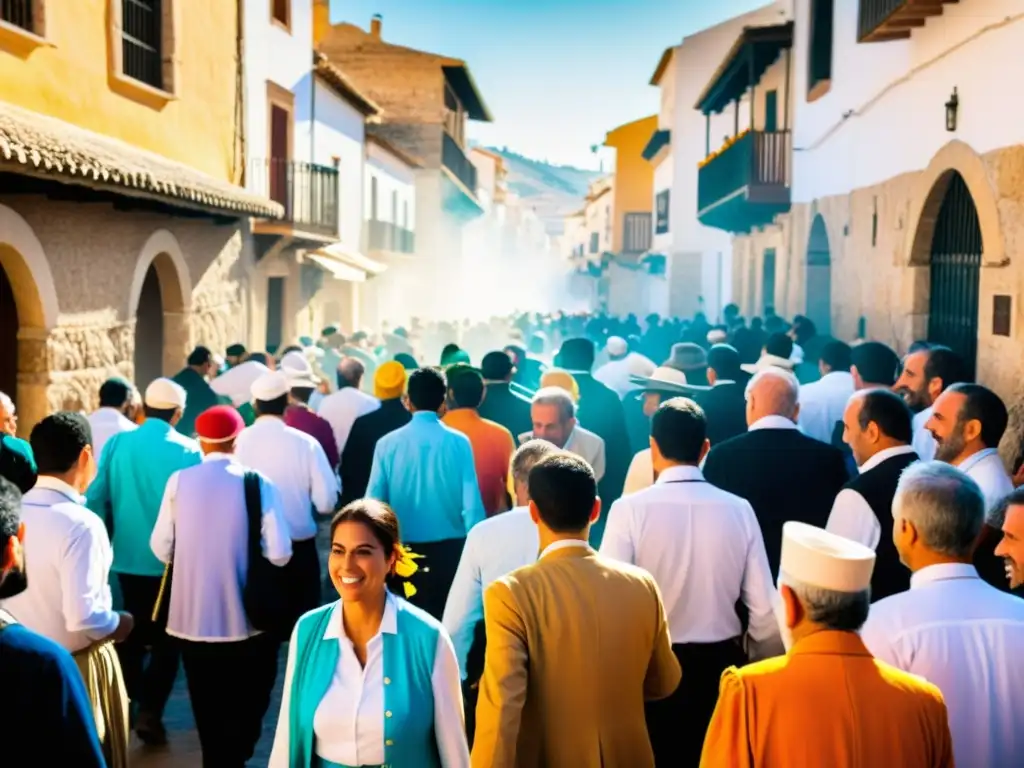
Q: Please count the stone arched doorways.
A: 4